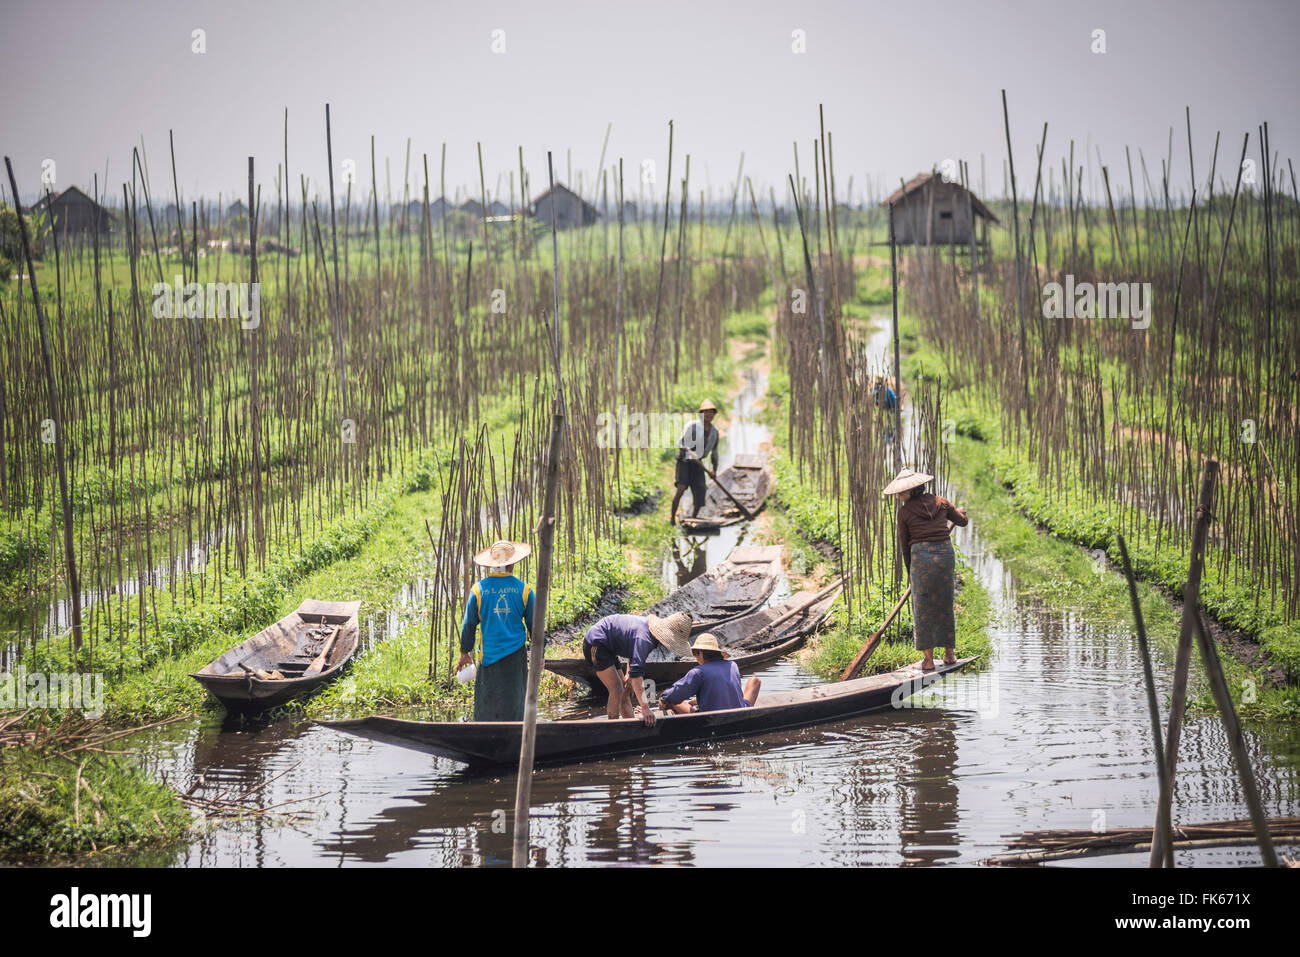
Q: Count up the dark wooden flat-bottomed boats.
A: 5